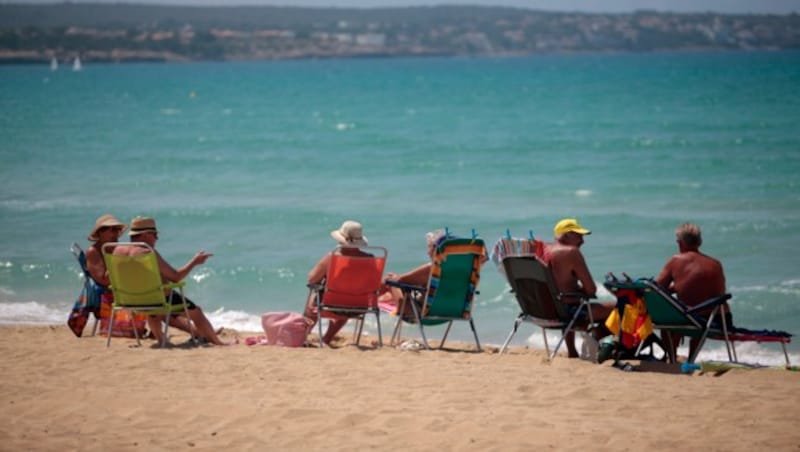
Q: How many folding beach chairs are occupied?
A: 6